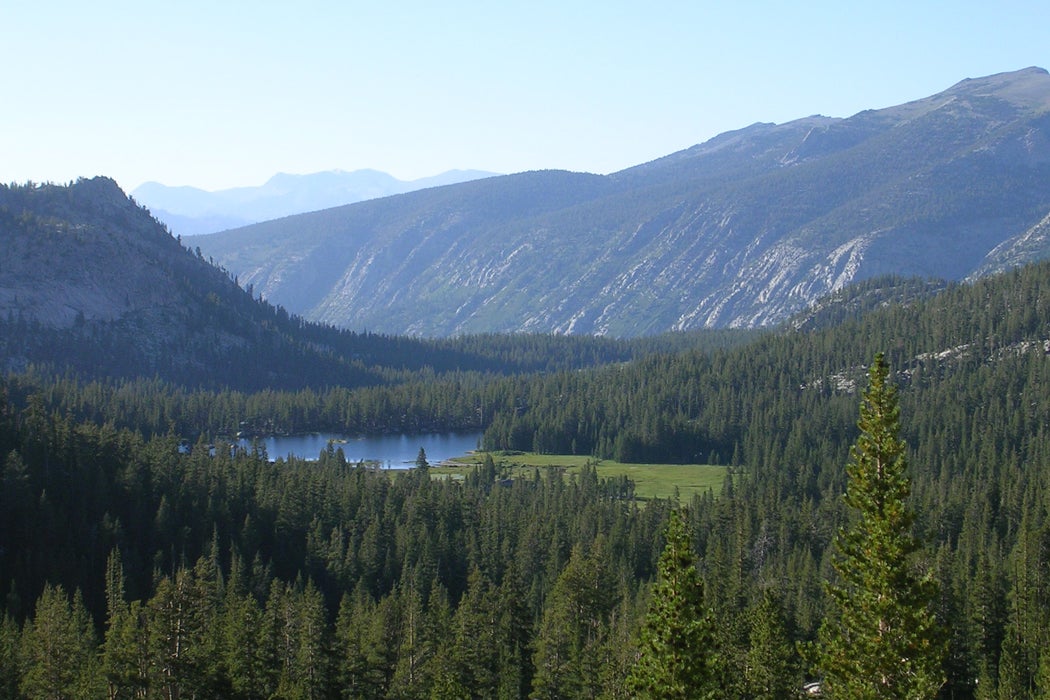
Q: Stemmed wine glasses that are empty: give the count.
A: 0